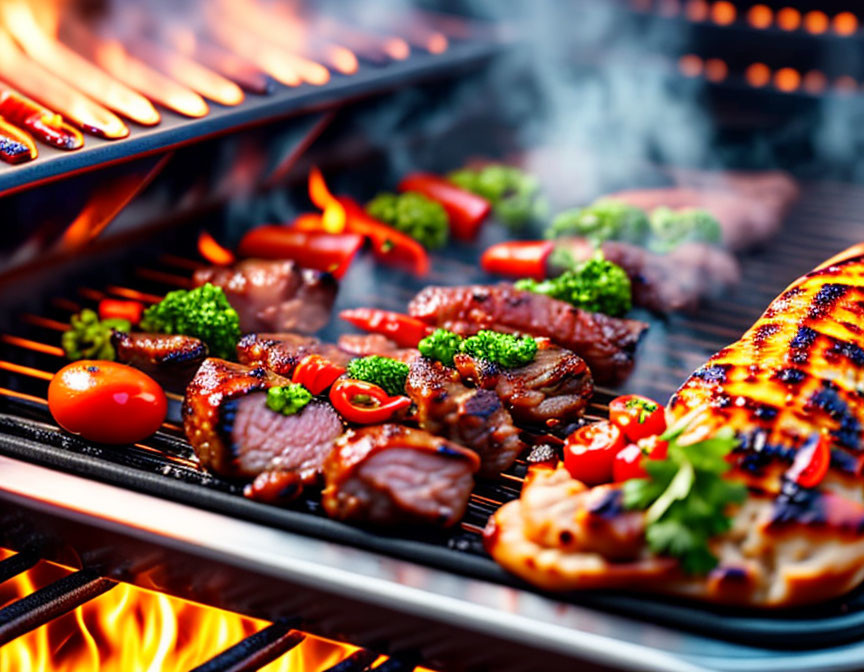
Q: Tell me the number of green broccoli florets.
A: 11